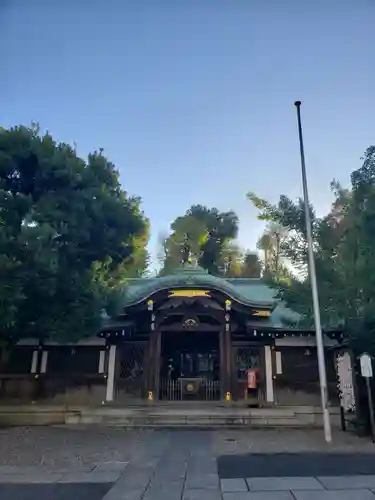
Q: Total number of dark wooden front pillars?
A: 2